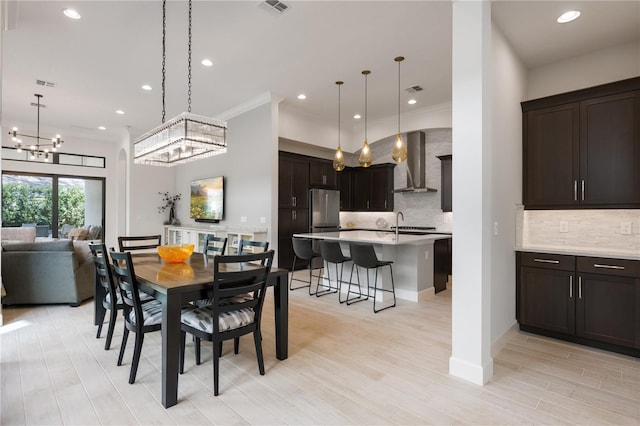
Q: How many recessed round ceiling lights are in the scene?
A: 9